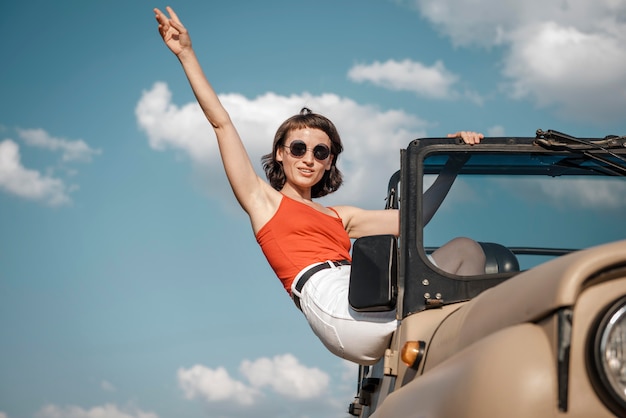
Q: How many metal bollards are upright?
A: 0